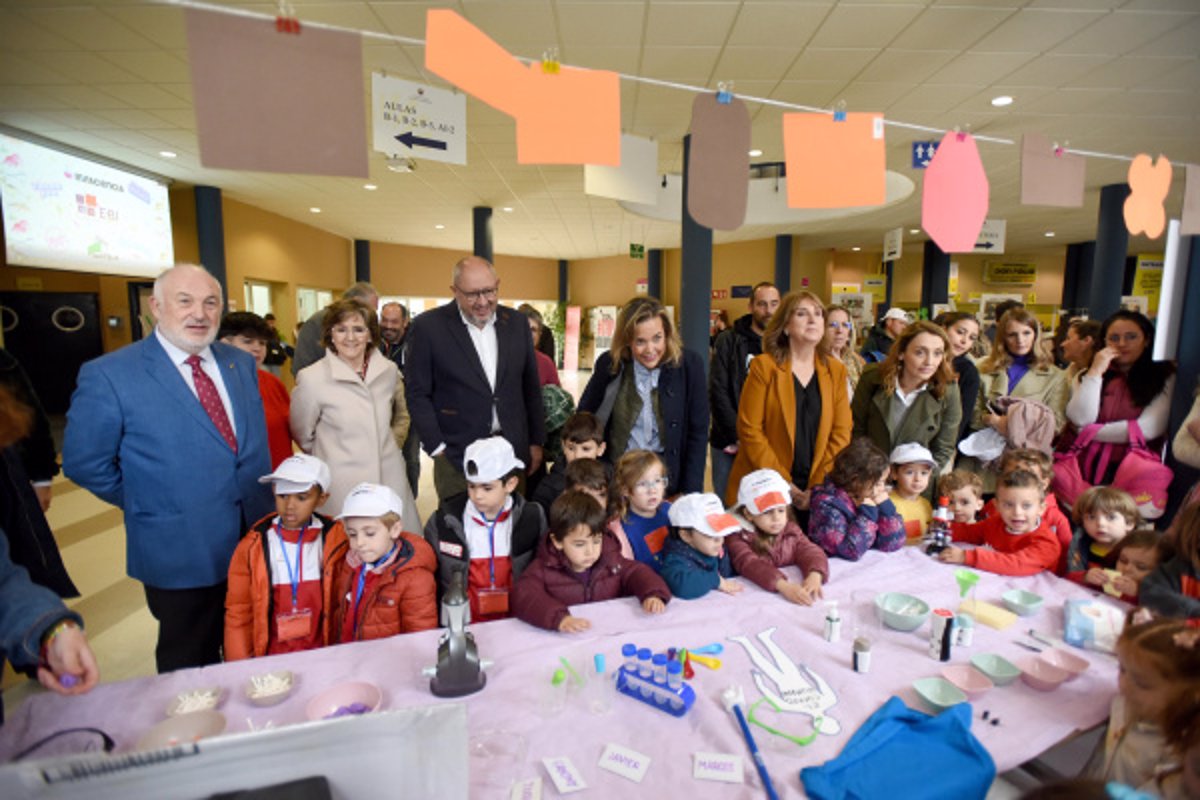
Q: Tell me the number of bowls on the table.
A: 11